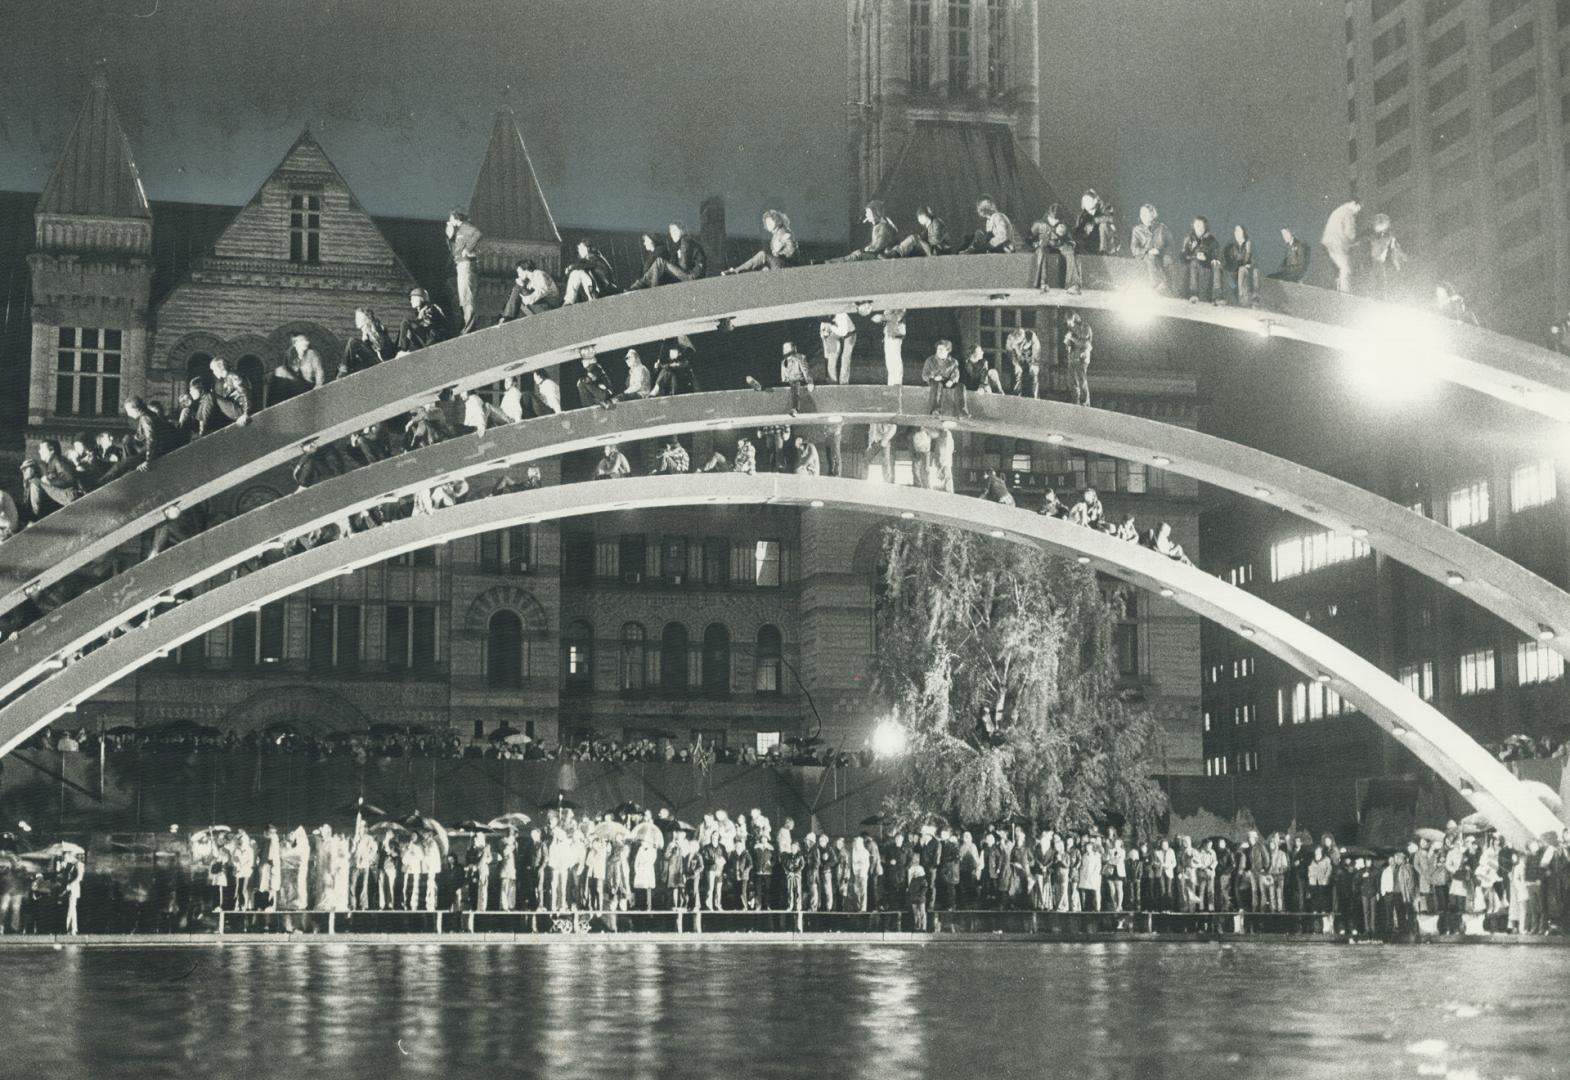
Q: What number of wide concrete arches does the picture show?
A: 3